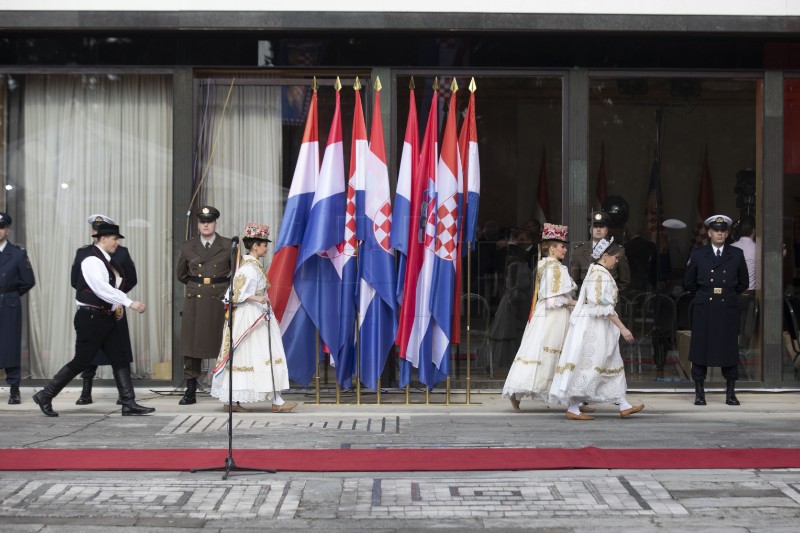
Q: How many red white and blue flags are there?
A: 8